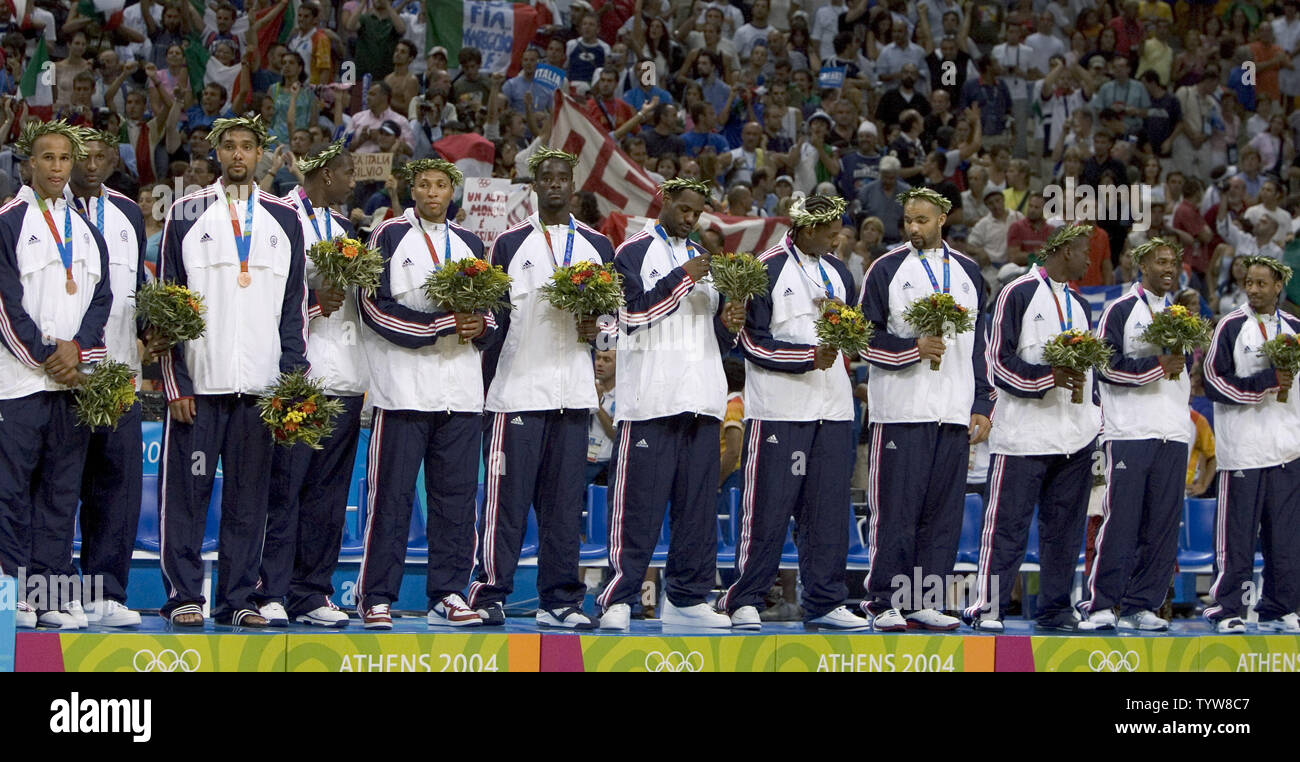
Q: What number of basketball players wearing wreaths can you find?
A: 12